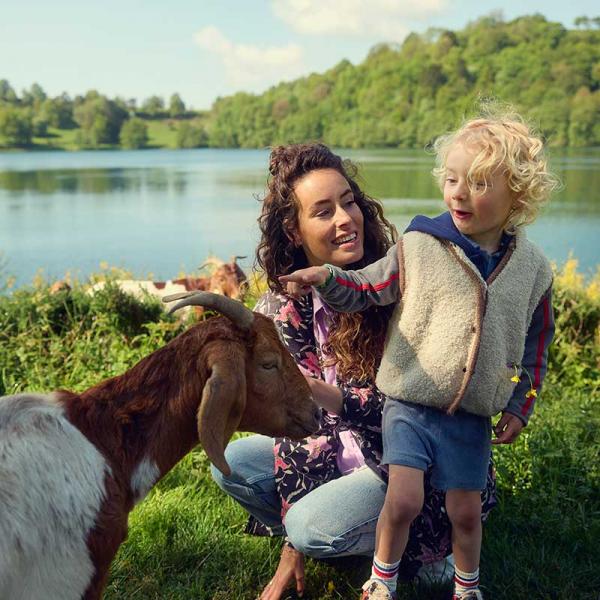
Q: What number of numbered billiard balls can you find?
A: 0